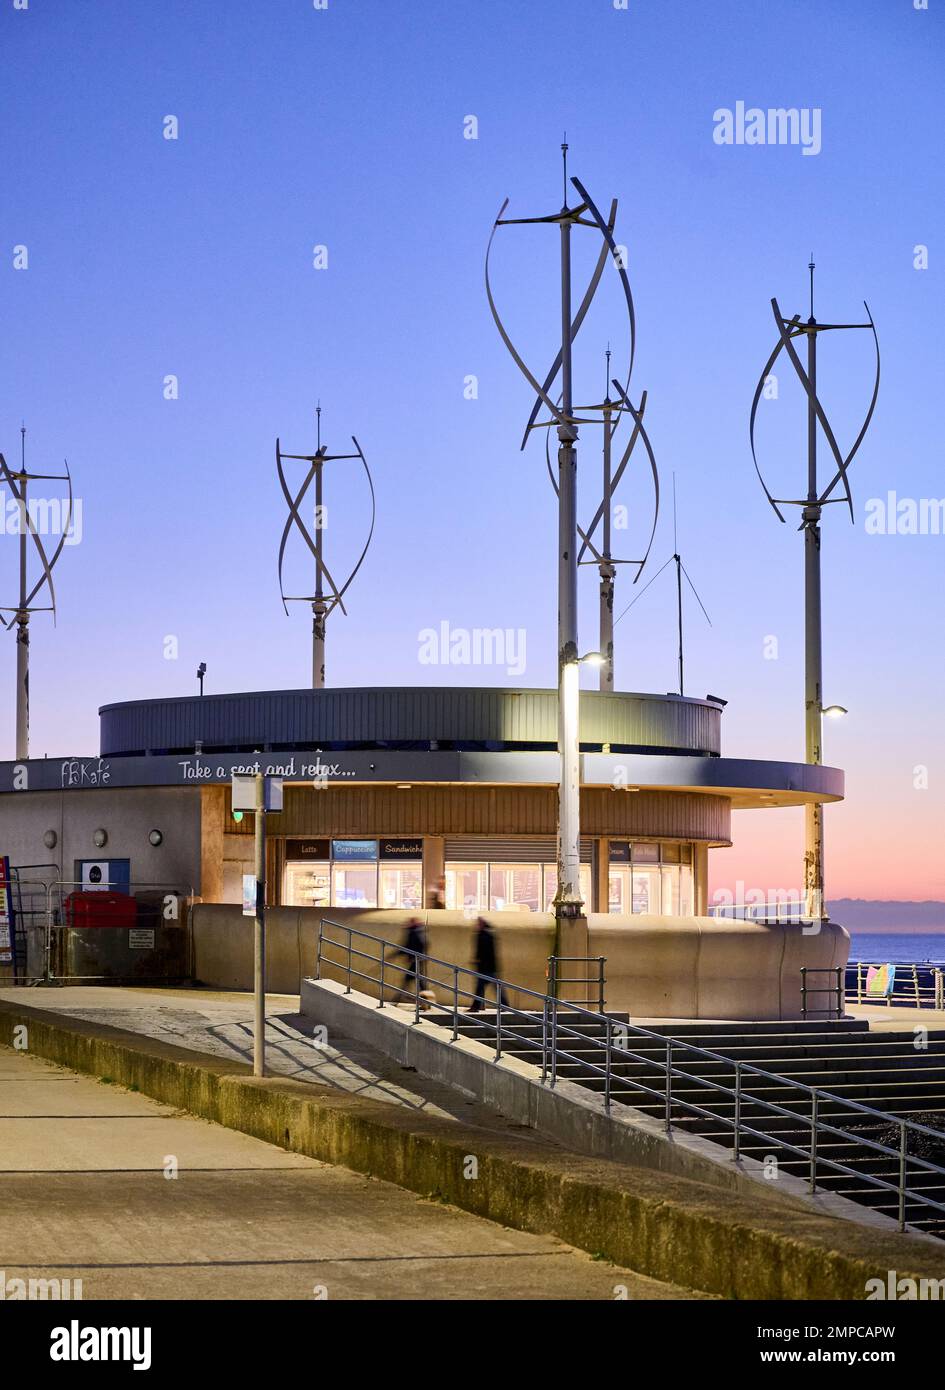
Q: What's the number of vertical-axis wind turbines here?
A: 5